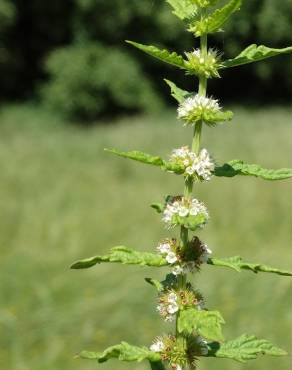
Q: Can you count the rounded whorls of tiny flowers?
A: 7